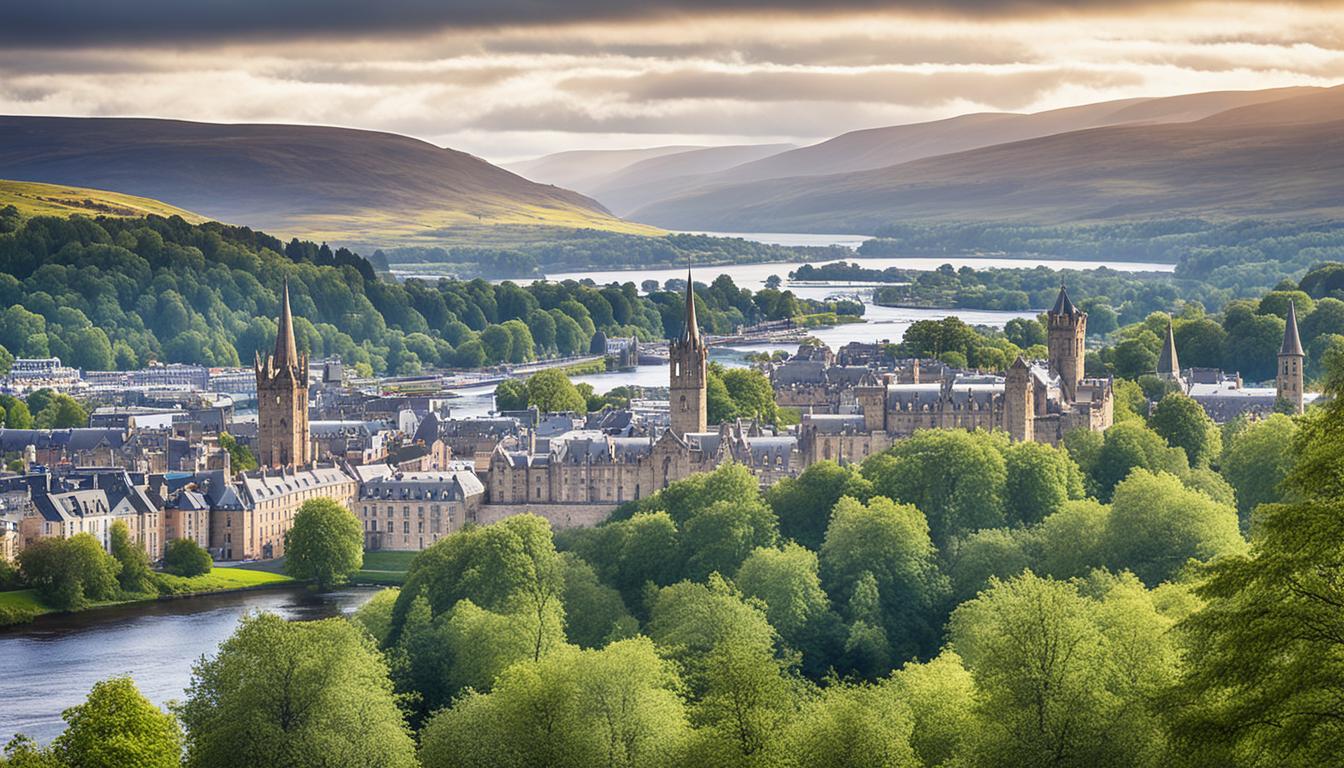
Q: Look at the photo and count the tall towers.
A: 5